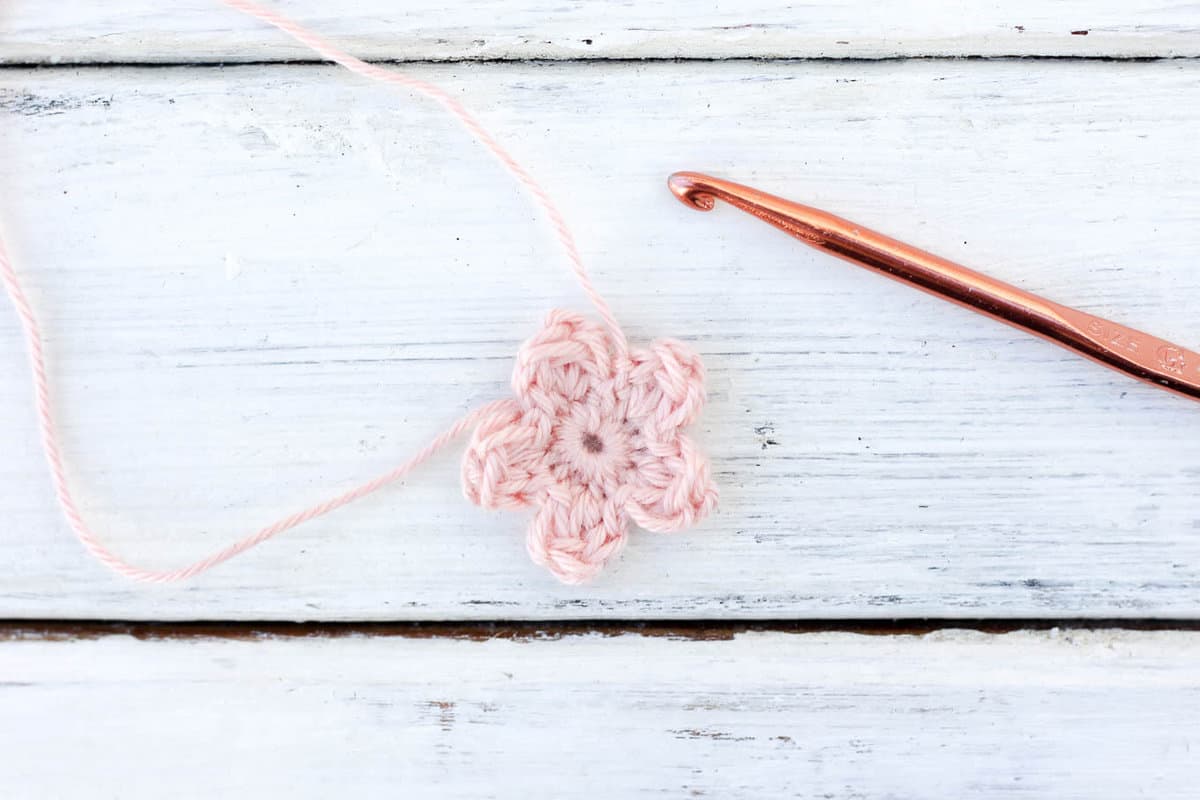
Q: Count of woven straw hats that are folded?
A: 0